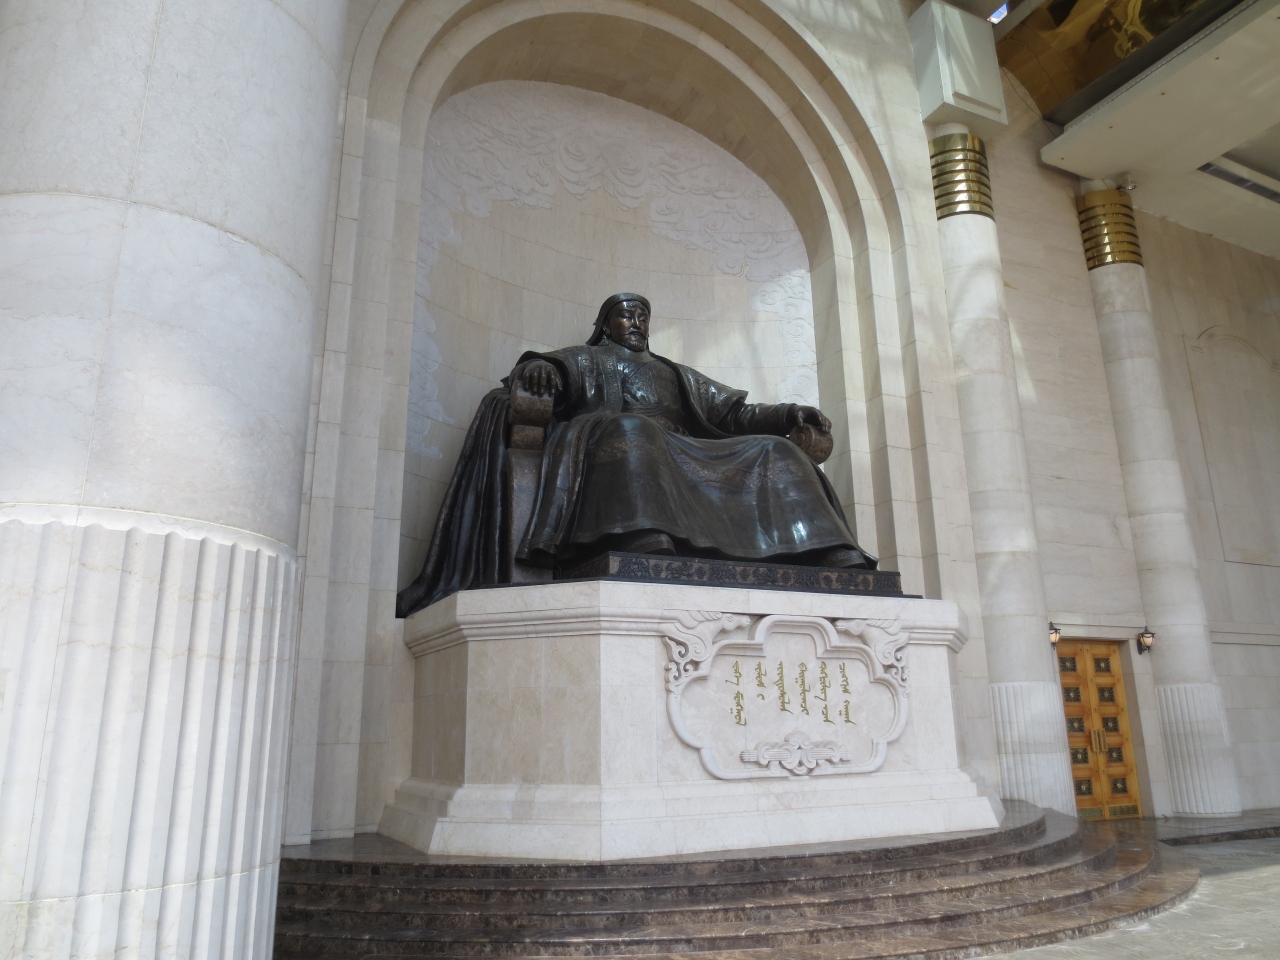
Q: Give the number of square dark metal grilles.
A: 10